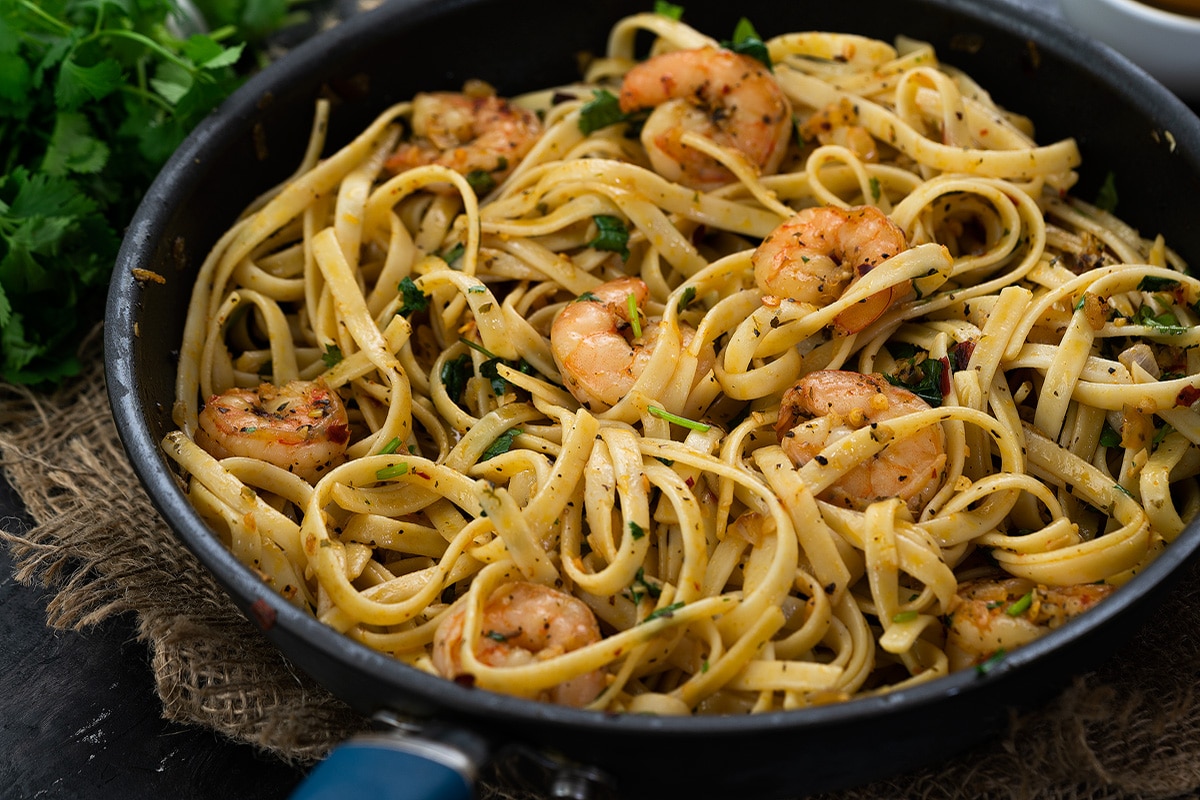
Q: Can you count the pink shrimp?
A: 8